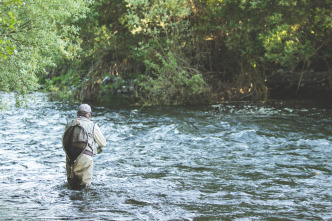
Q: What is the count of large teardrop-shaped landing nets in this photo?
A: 1